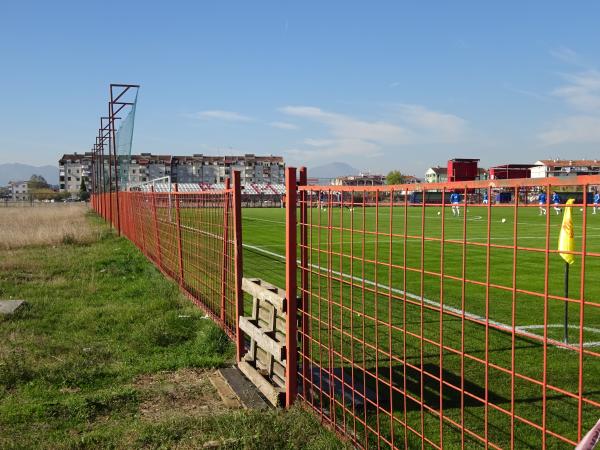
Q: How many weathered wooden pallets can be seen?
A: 1